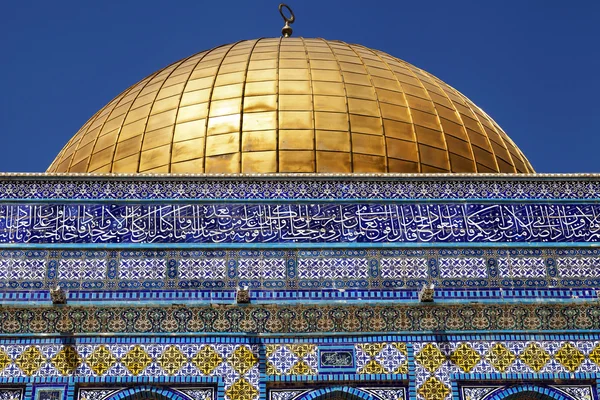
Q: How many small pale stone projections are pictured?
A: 3